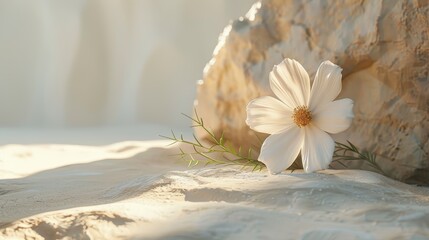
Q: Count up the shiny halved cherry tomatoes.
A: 0